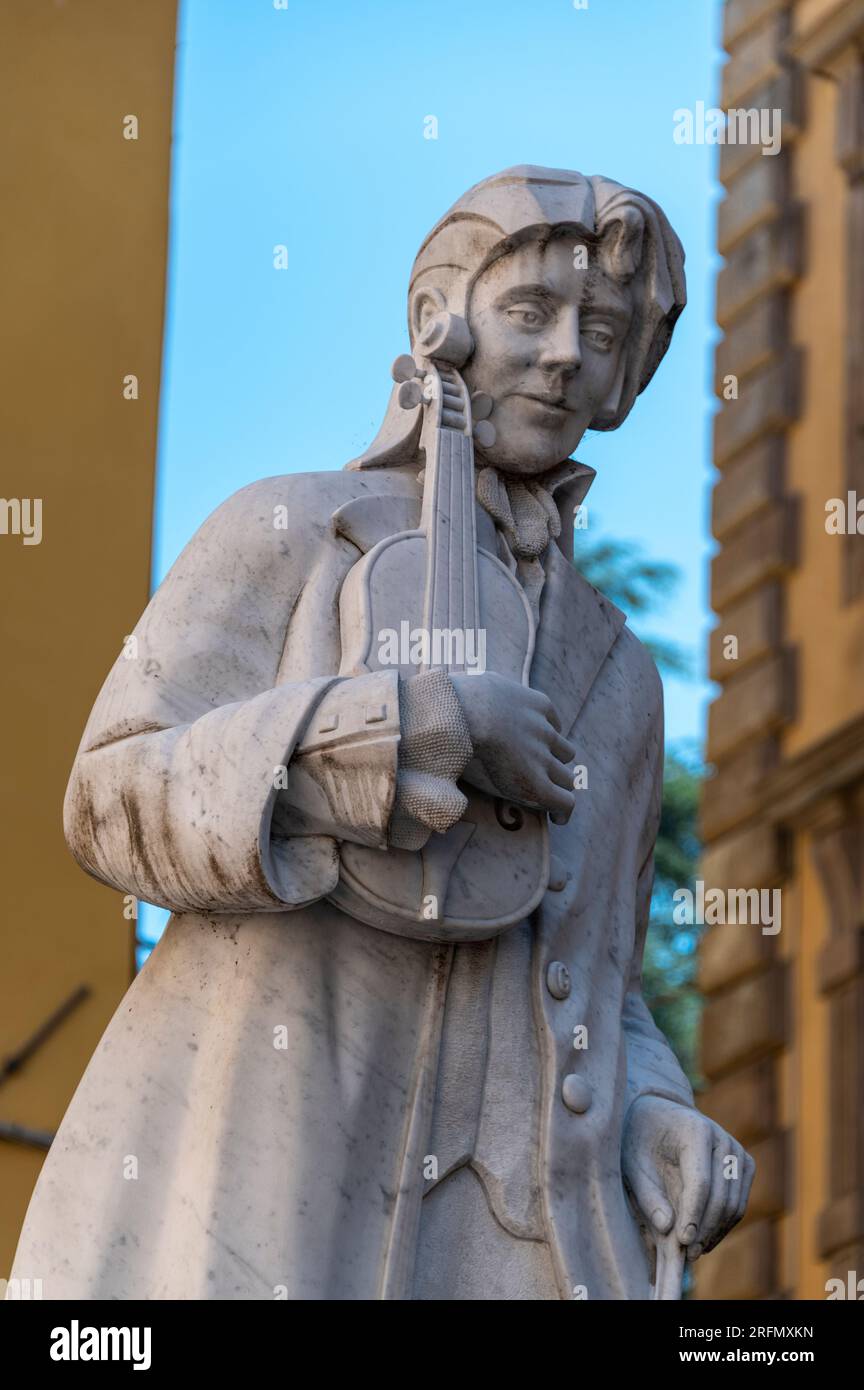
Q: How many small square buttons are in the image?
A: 2